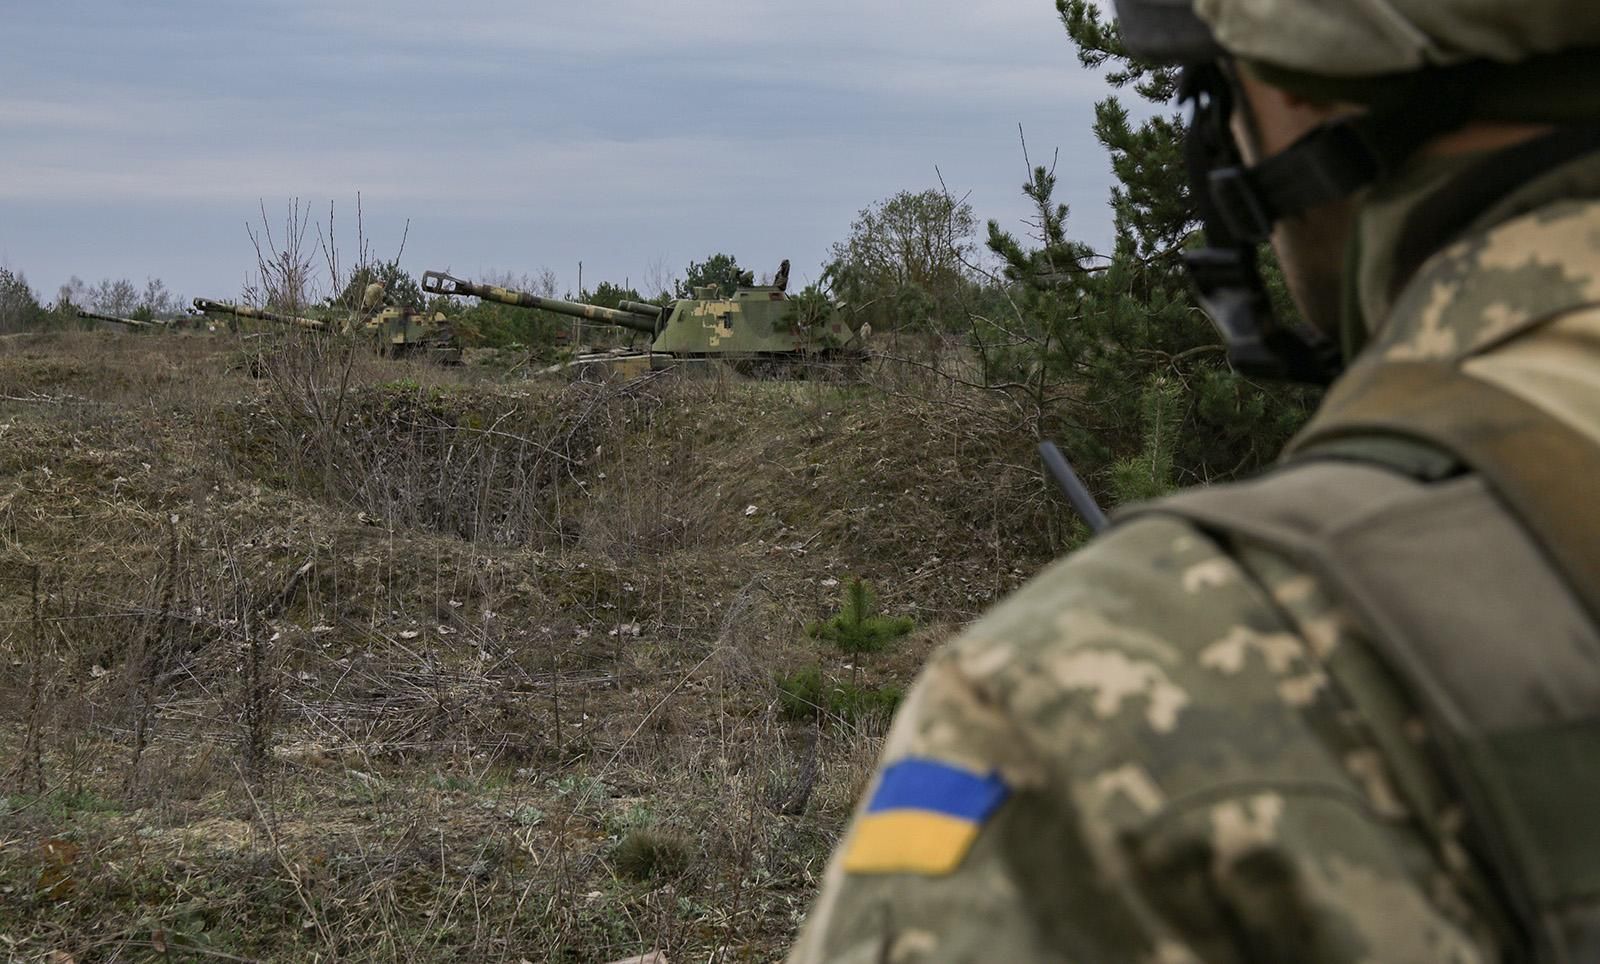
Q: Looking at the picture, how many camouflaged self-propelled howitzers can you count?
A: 3